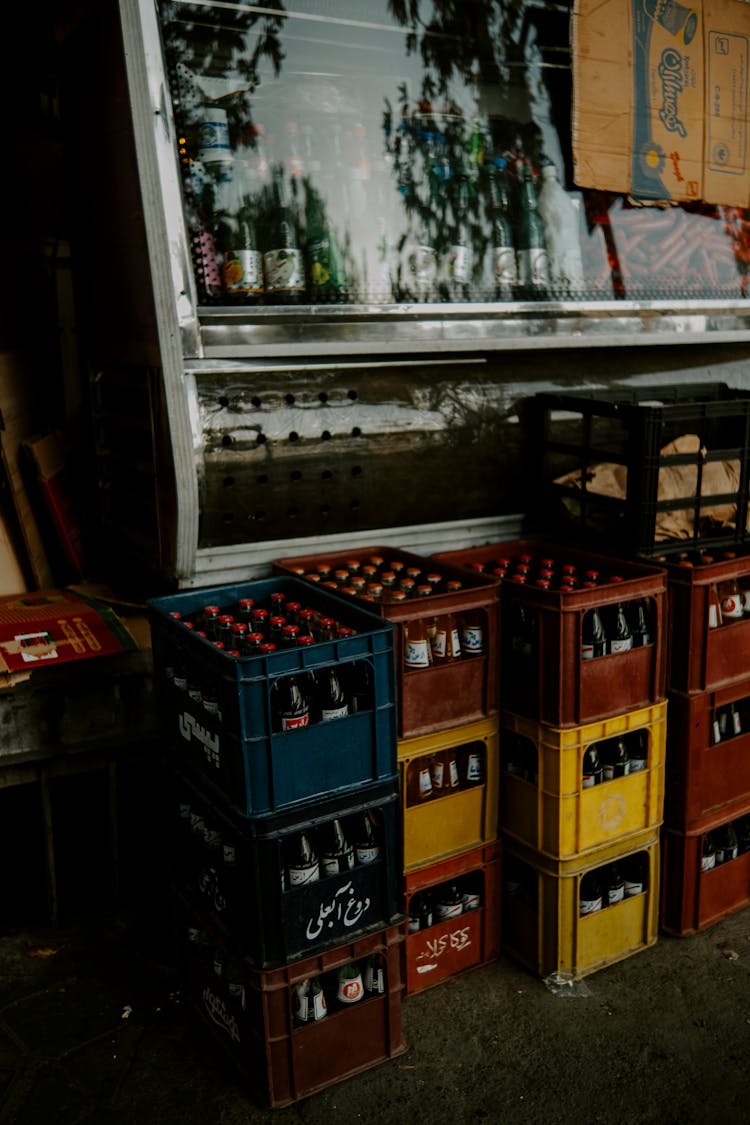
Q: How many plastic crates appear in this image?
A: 13